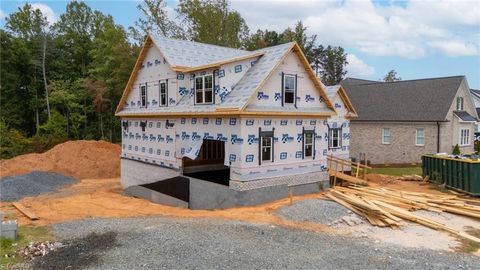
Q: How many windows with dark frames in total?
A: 7